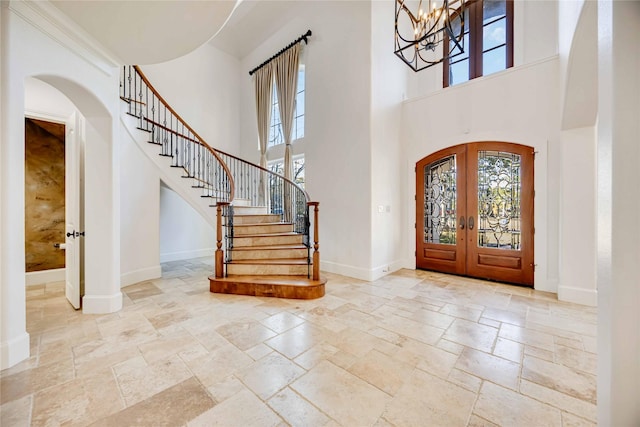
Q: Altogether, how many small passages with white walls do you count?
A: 2